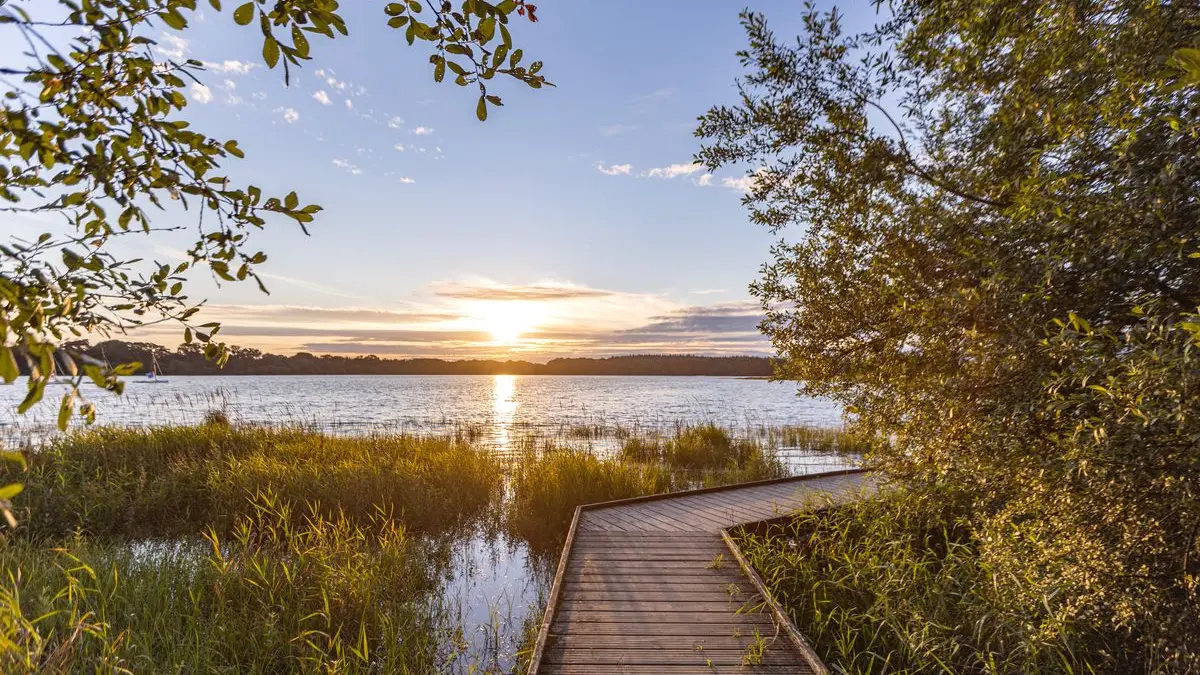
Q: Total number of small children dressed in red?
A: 0